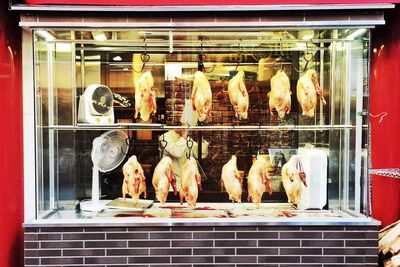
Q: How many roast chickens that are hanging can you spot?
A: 11